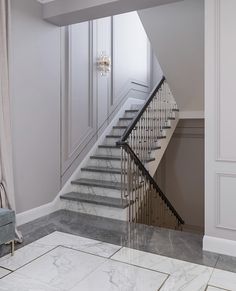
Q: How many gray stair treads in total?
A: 9